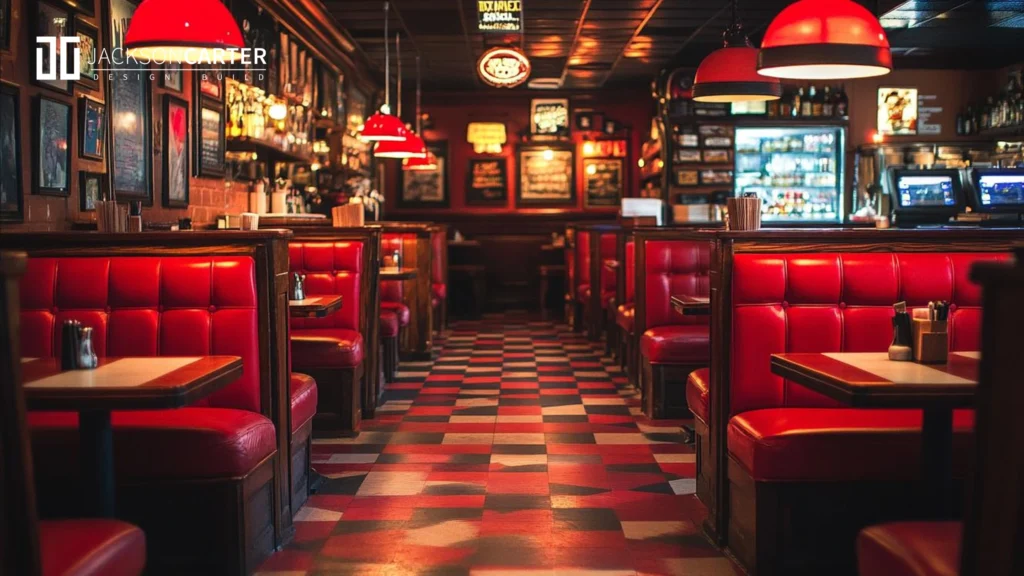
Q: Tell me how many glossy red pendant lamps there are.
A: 6